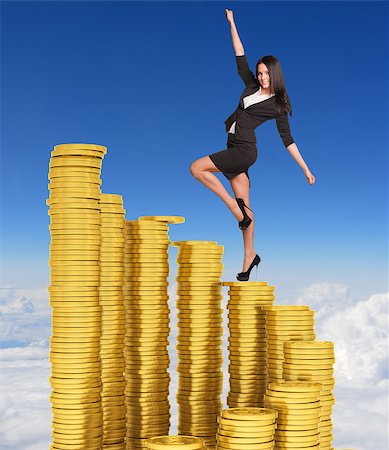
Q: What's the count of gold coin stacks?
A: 10